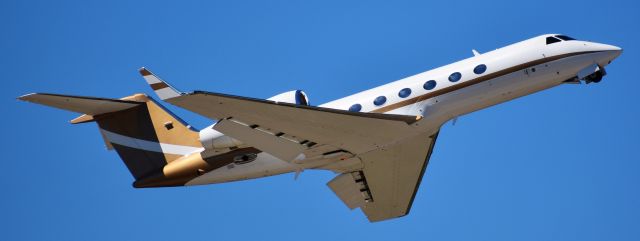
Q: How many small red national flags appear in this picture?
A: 0